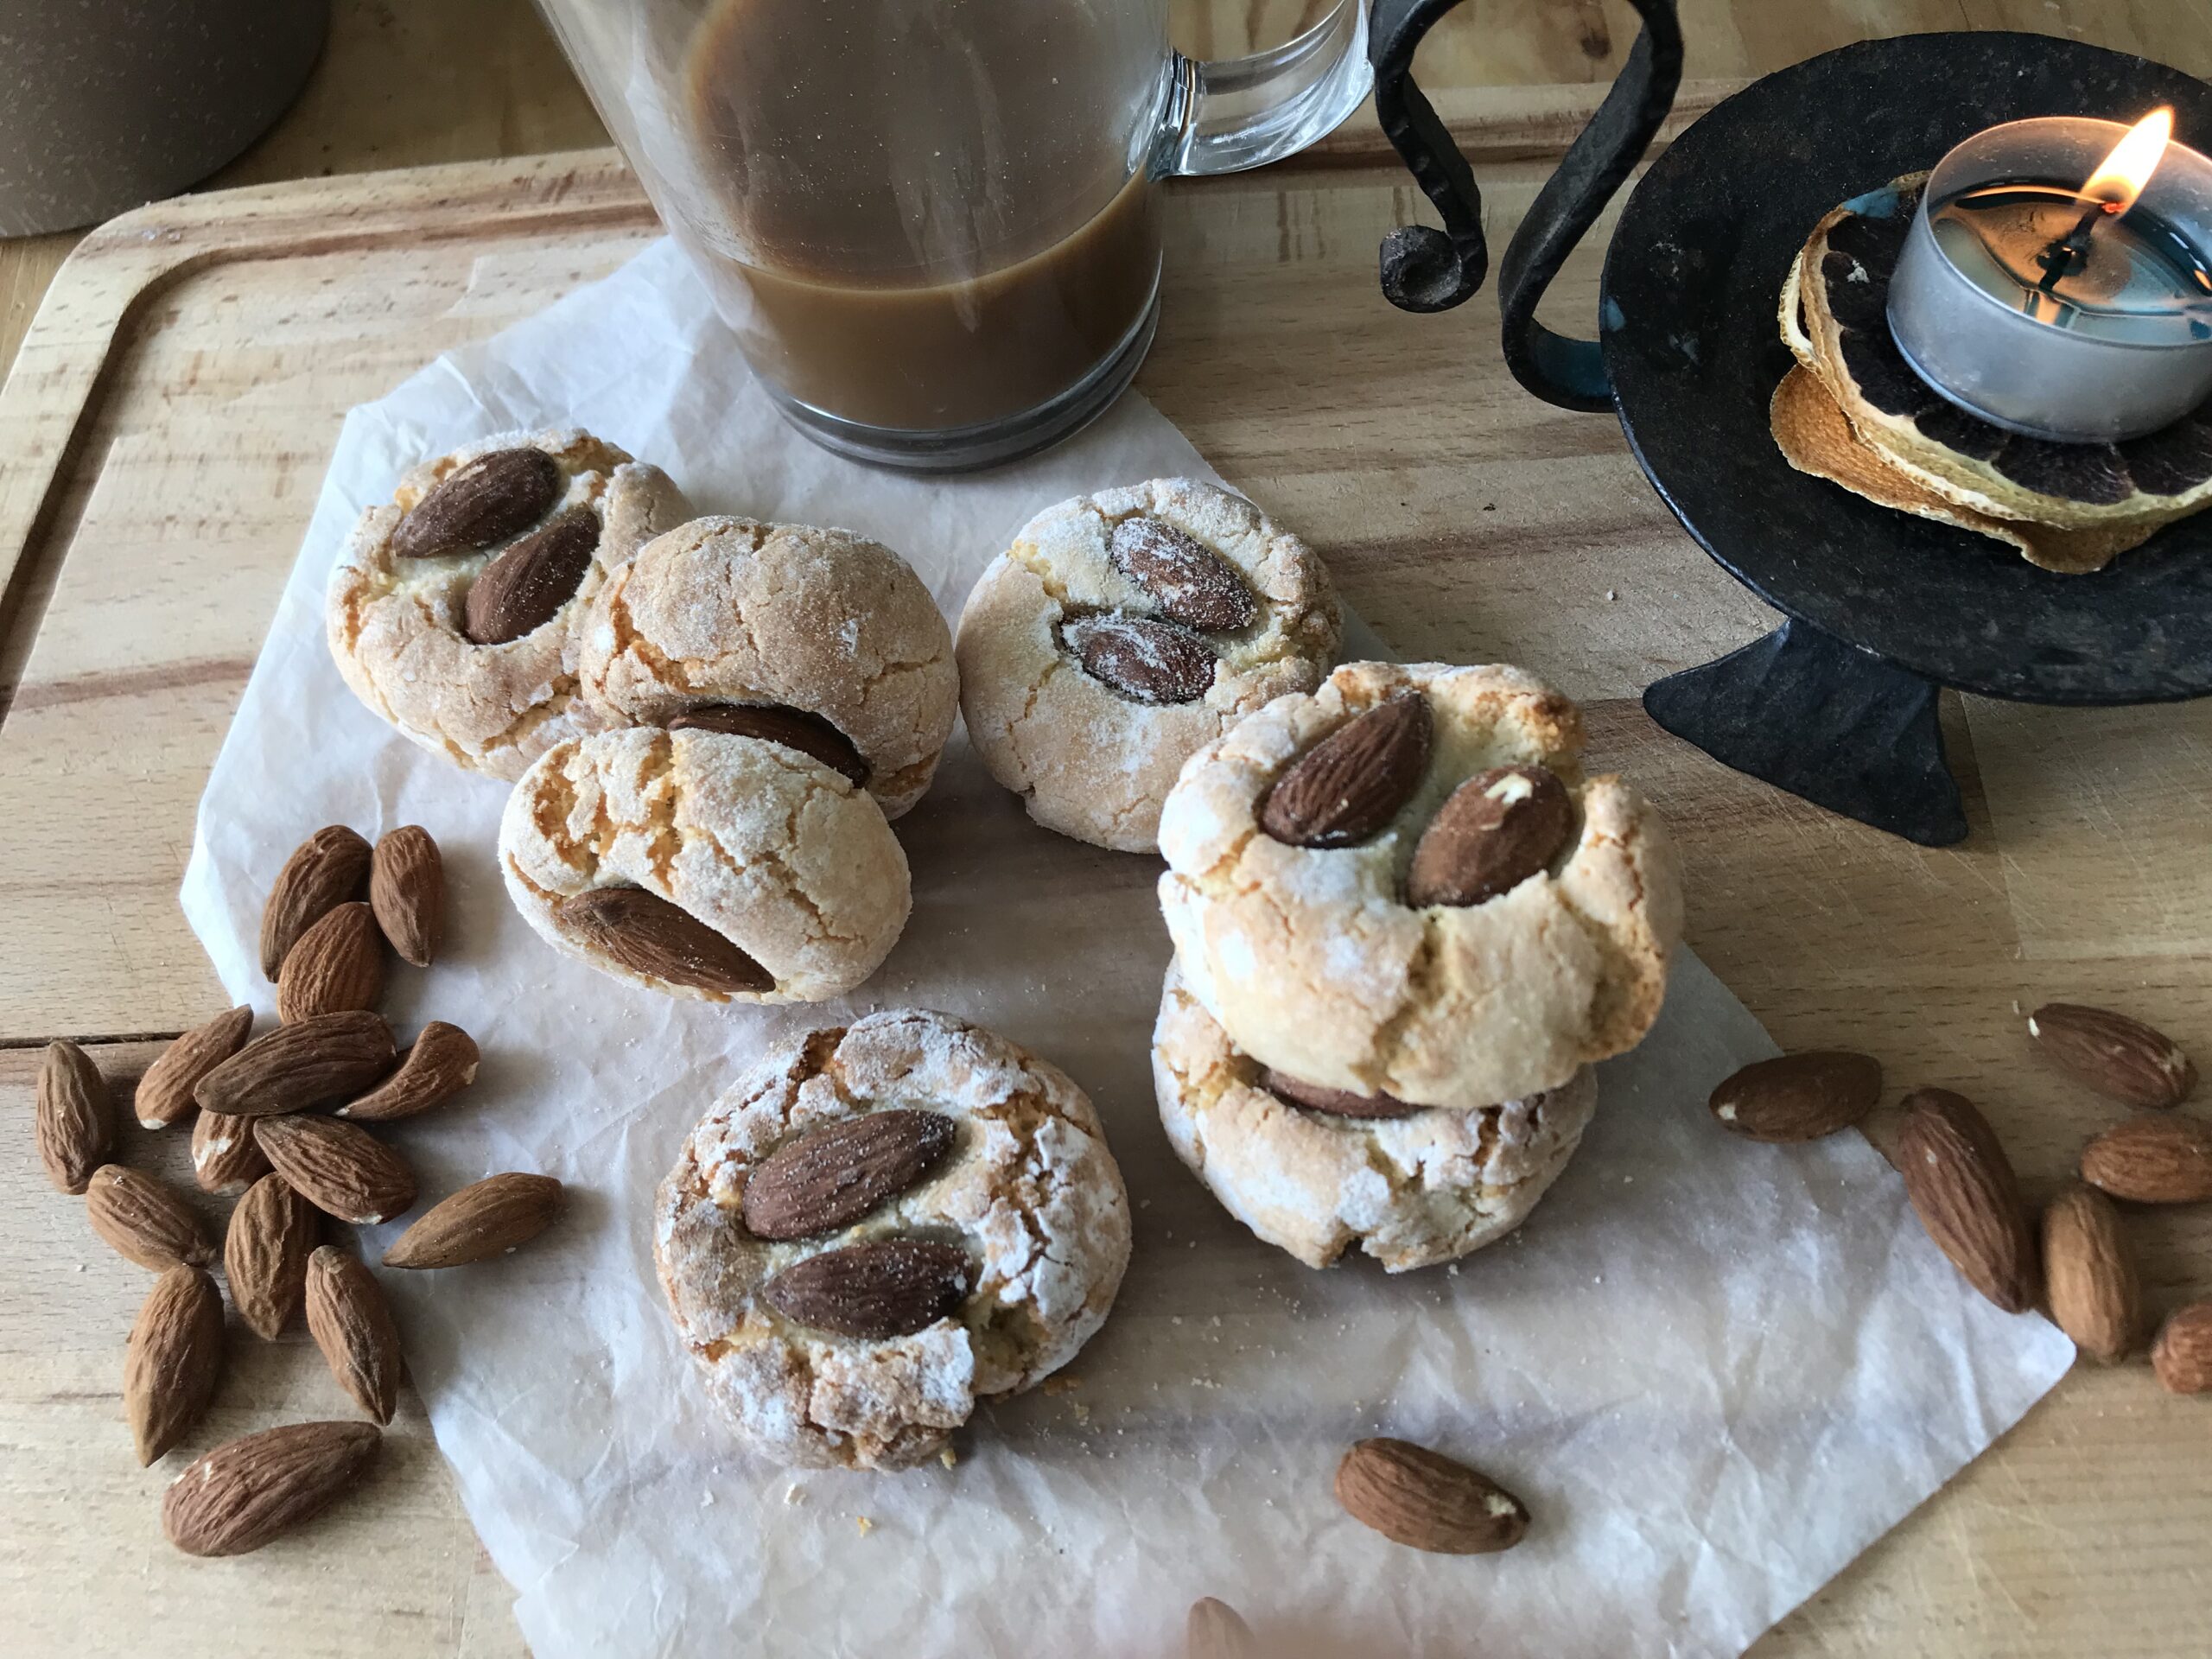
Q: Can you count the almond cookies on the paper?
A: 7